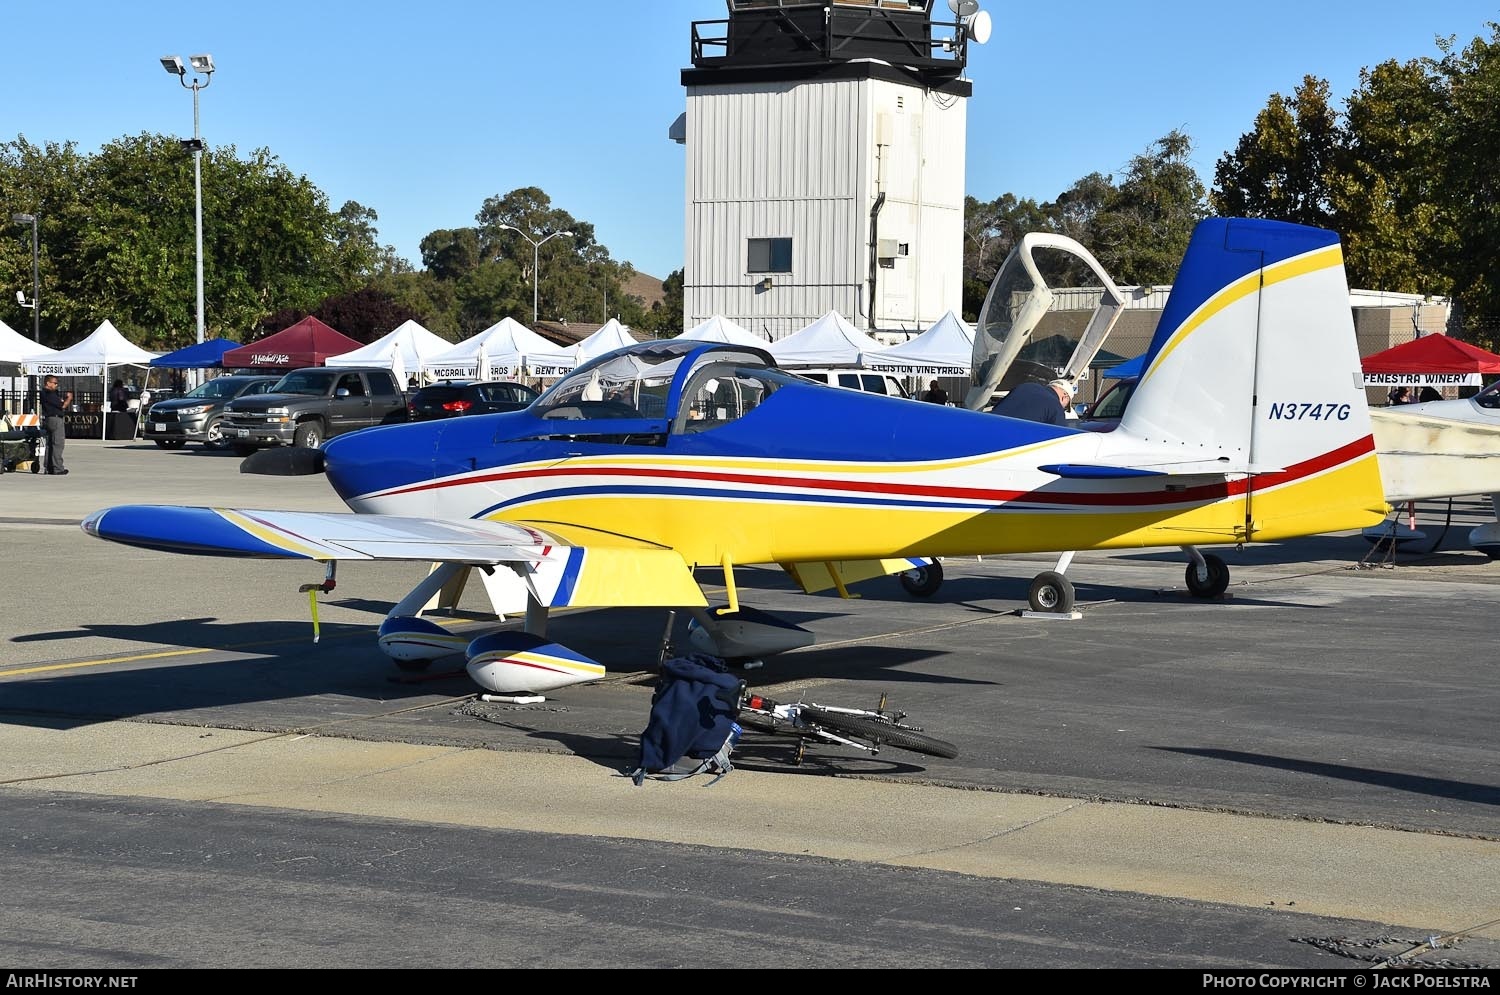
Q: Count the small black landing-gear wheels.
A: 3